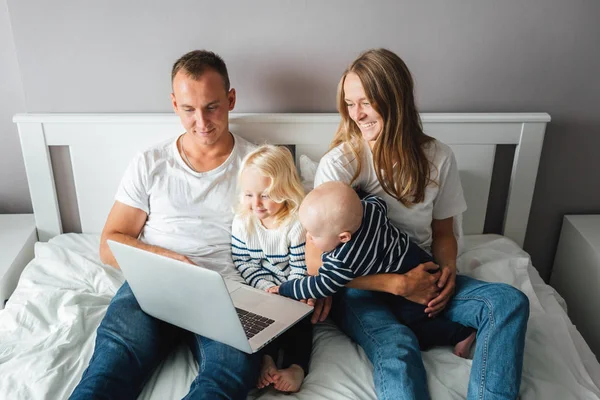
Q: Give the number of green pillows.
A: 0